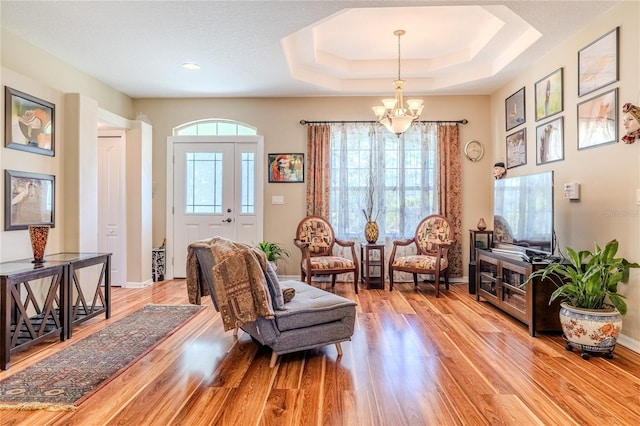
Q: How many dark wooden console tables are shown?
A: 2